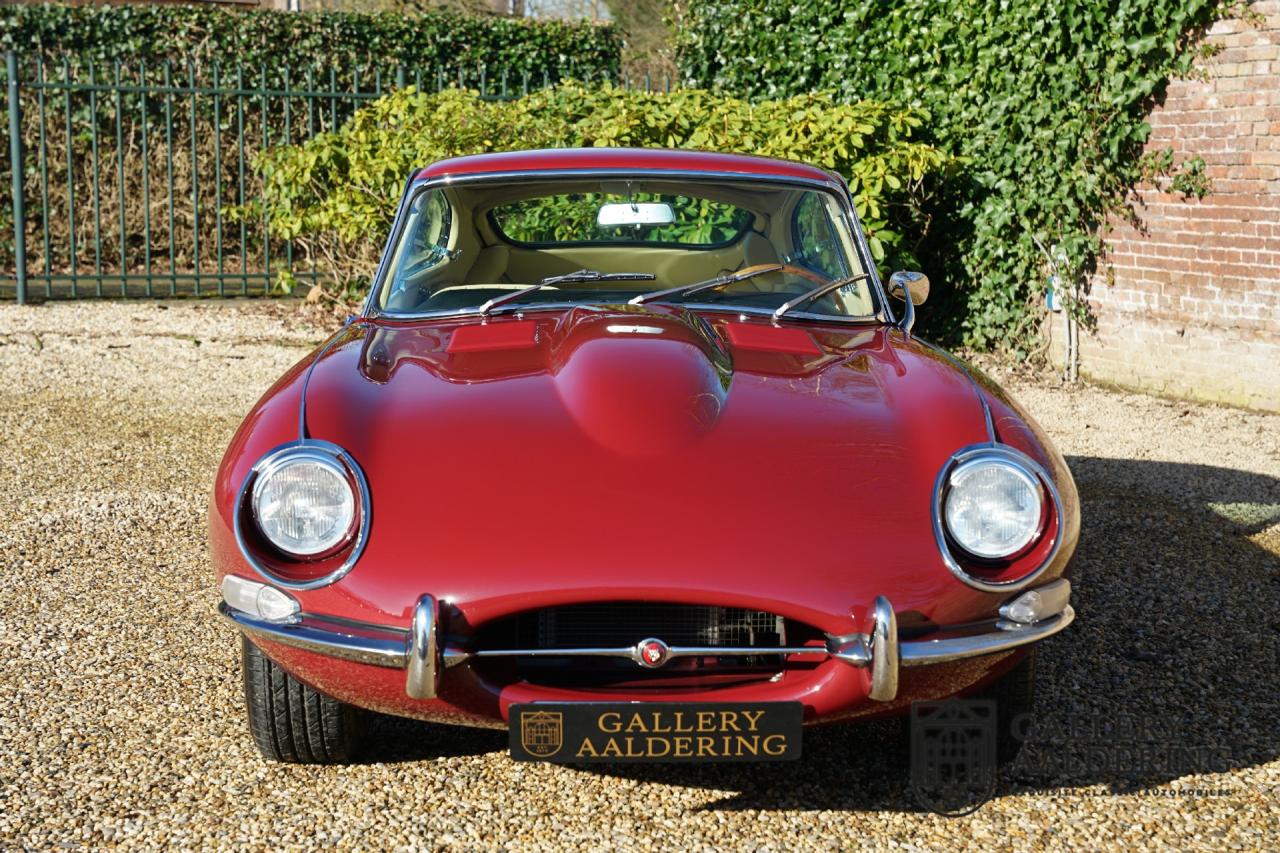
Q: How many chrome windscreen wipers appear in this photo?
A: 3